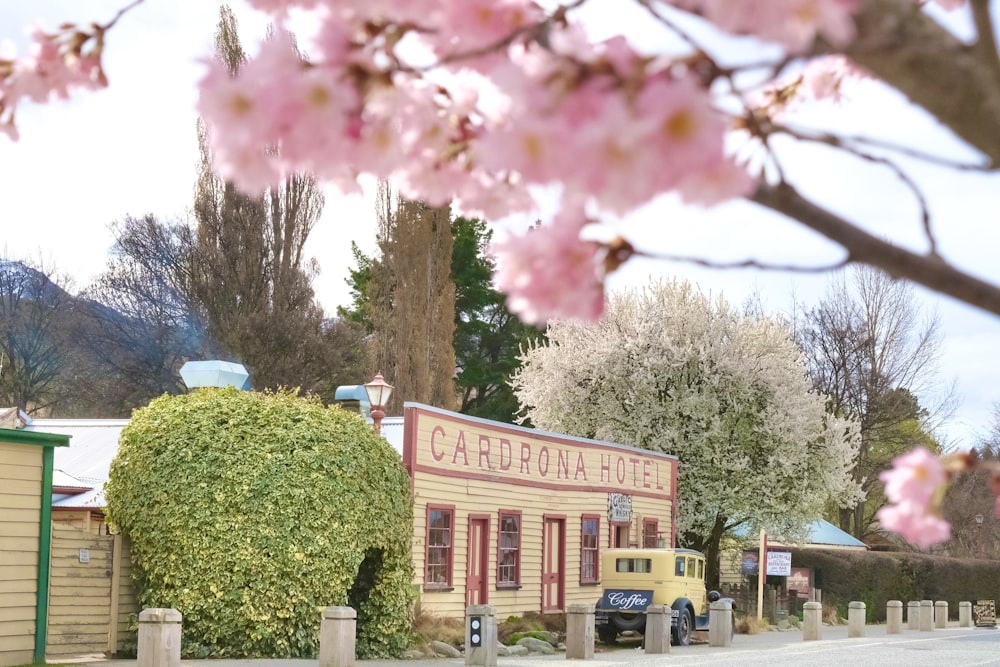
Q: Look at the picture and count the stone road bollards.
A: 13